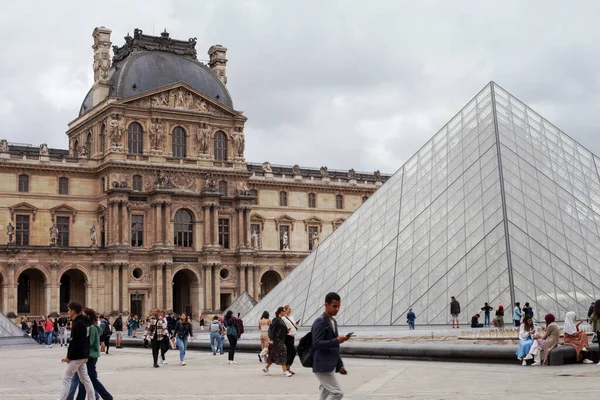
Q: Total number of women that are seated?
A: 3